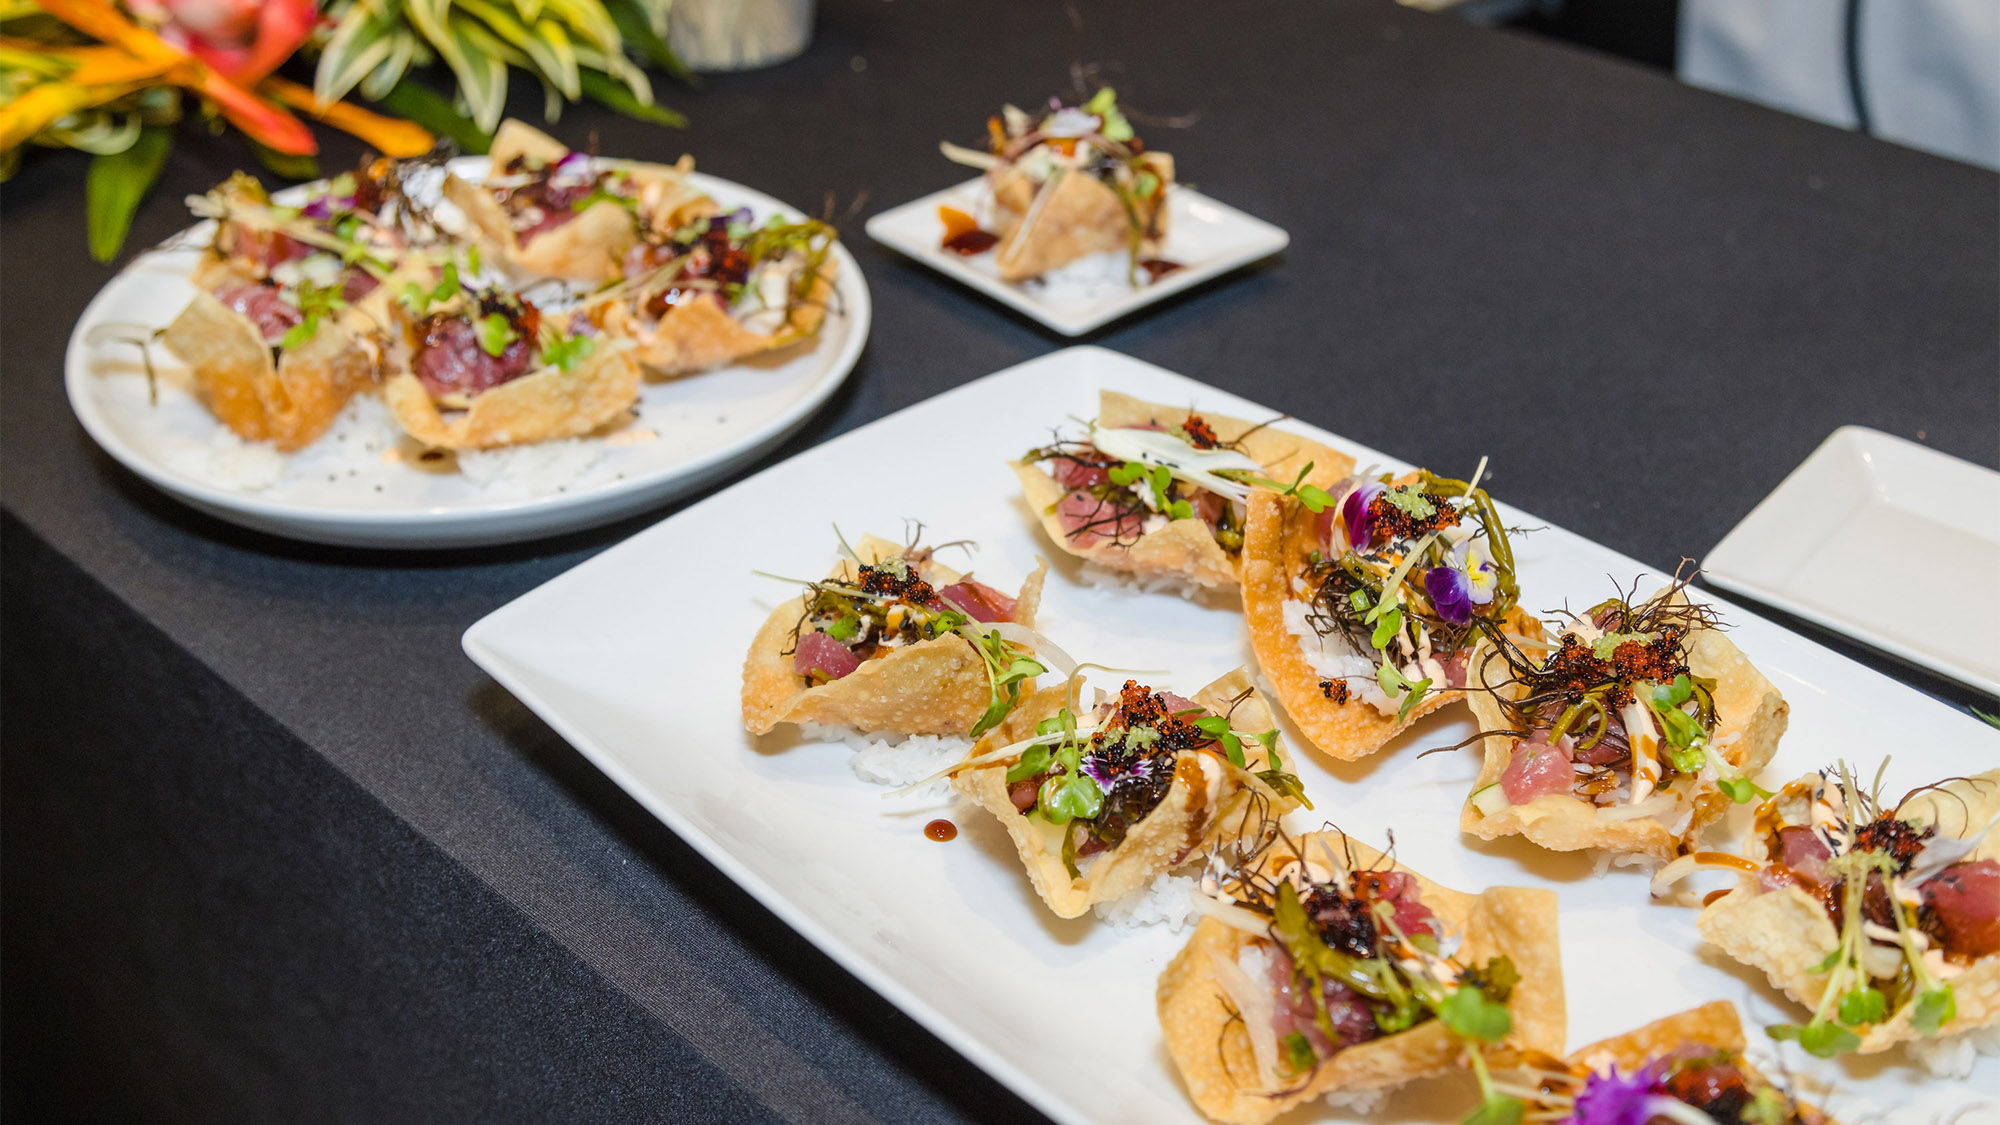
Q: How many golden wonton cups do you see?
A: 14